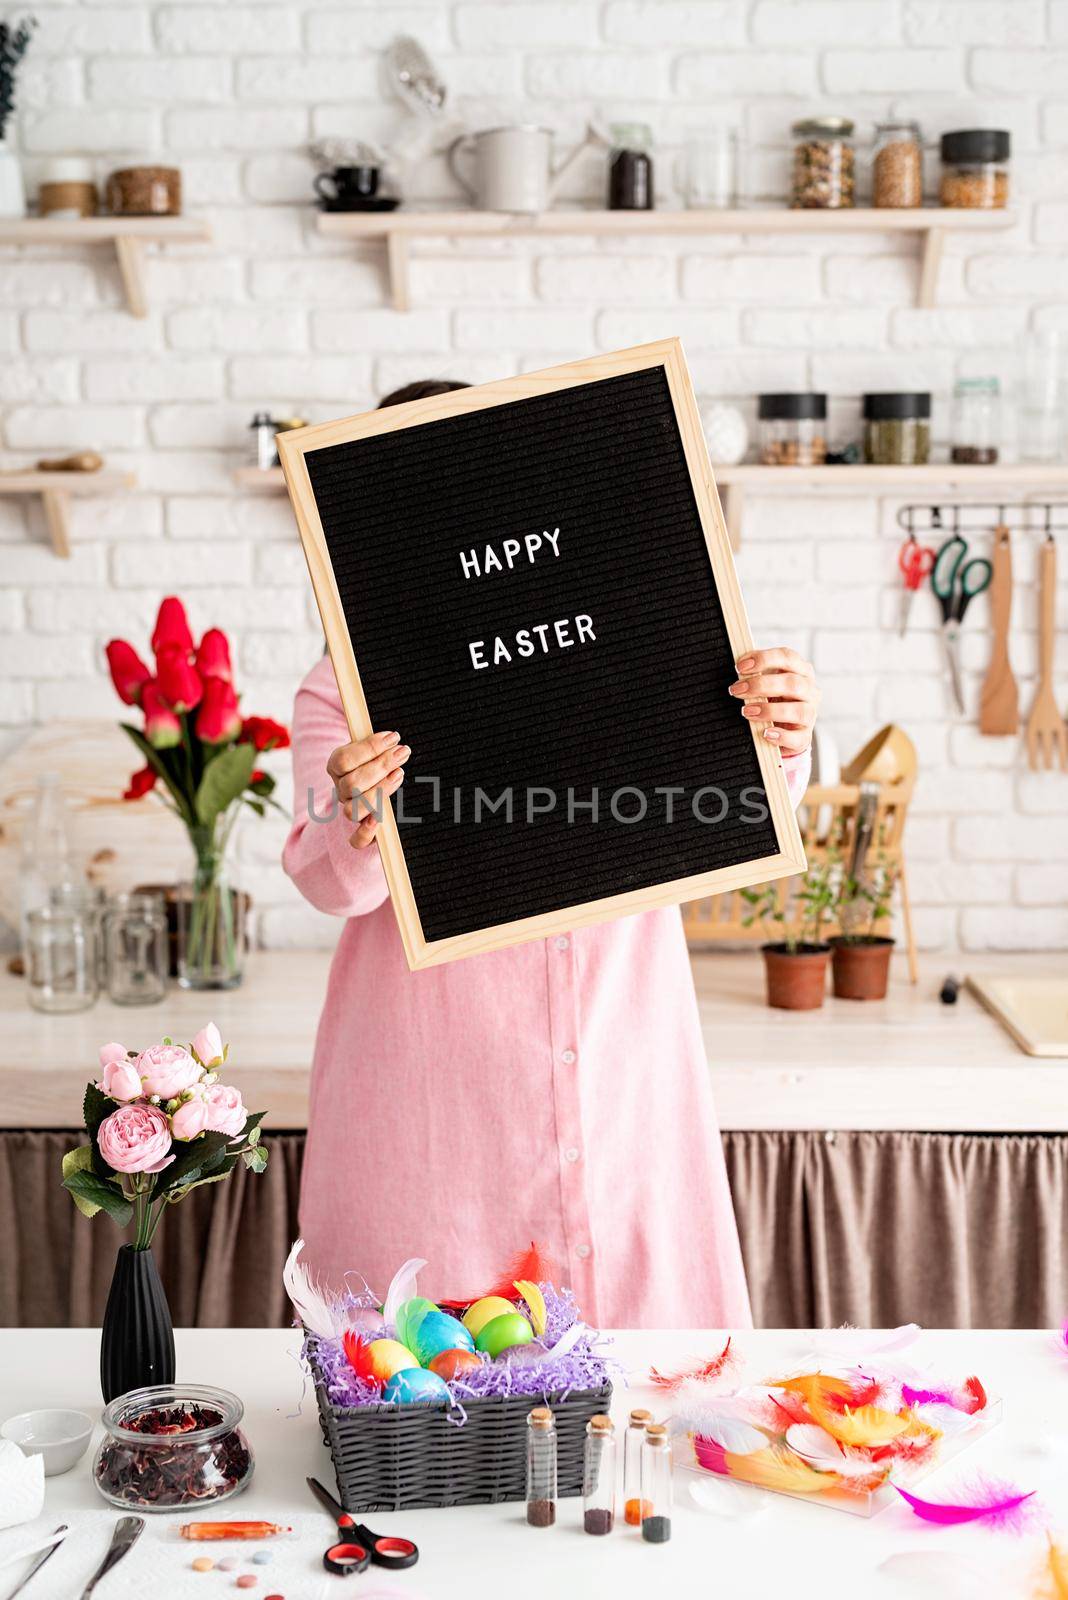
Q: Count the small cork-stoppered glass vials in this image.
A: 4